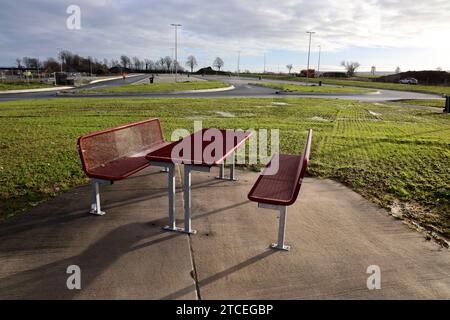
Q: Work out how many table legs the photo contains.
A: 4